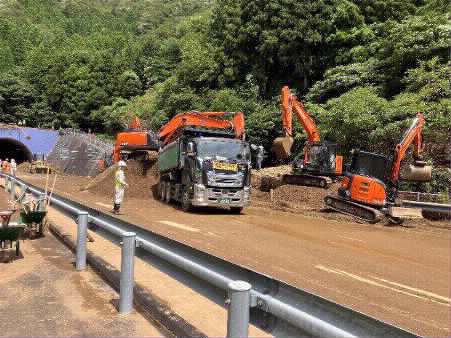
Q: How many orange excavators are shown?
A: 4